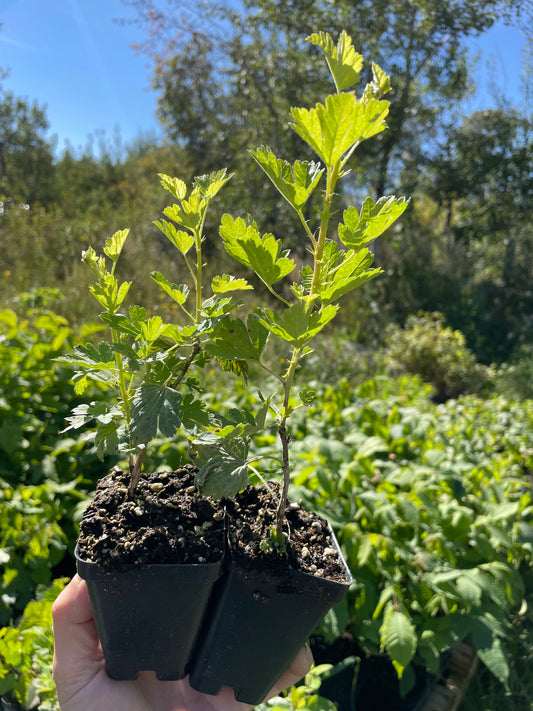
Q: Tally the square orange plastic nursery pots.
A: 0